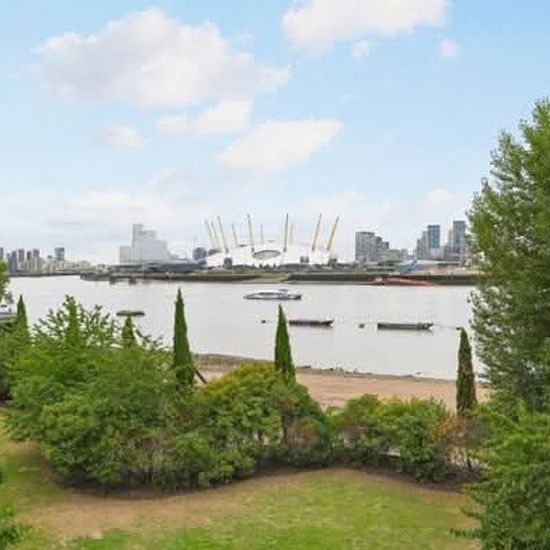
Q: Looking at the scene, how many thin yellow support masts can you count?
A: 10